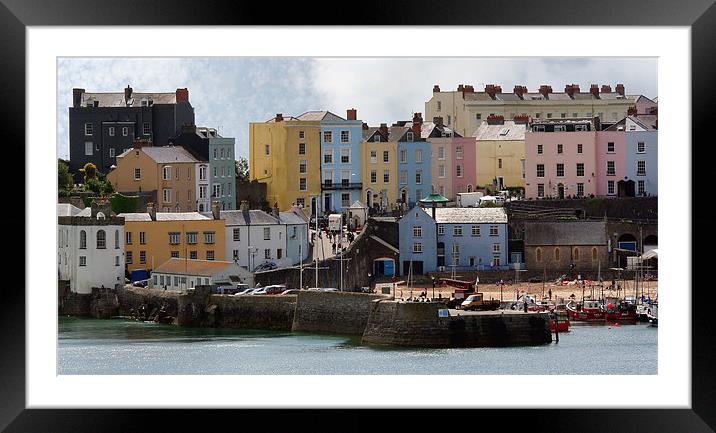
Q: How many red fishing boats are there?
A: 3